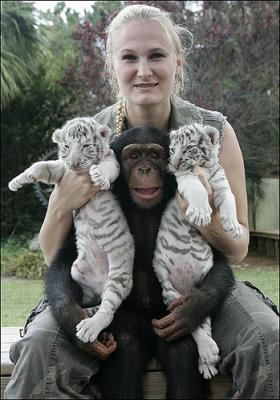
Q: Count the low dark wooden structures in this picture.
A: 1